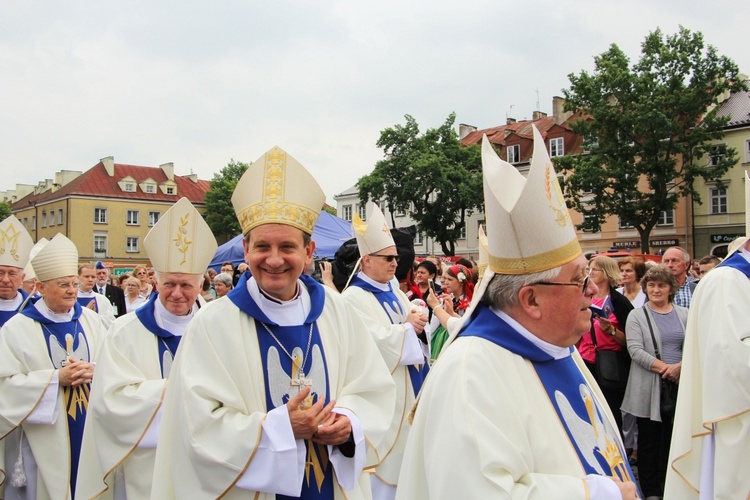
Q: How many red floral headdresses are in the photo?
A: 1